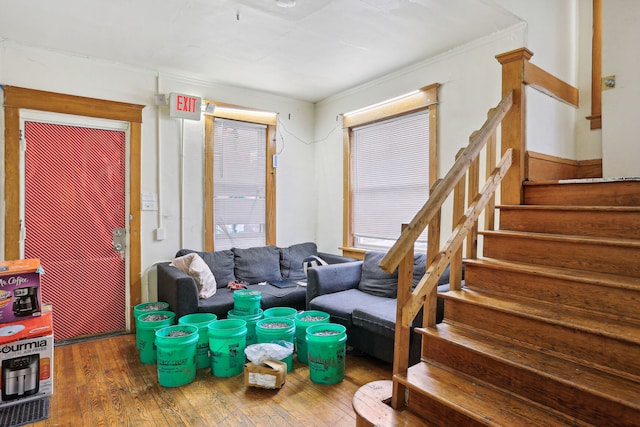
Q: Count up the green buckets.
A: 11